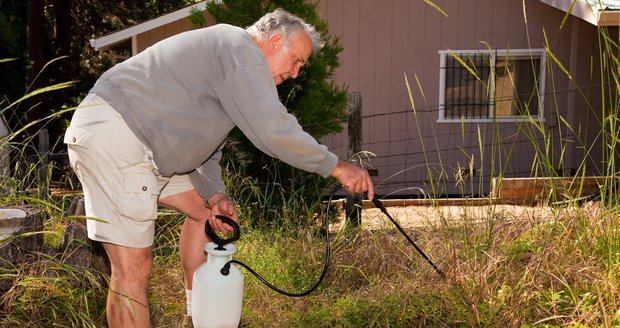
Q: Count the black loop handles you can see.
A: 1